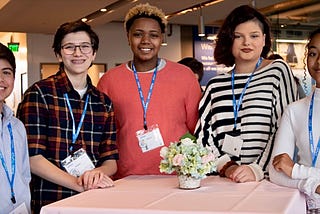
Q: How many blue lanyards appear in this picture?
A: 5